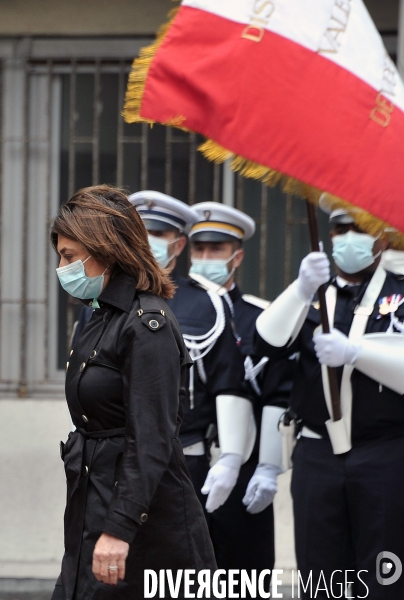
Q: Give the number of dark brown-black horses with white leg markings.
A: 0